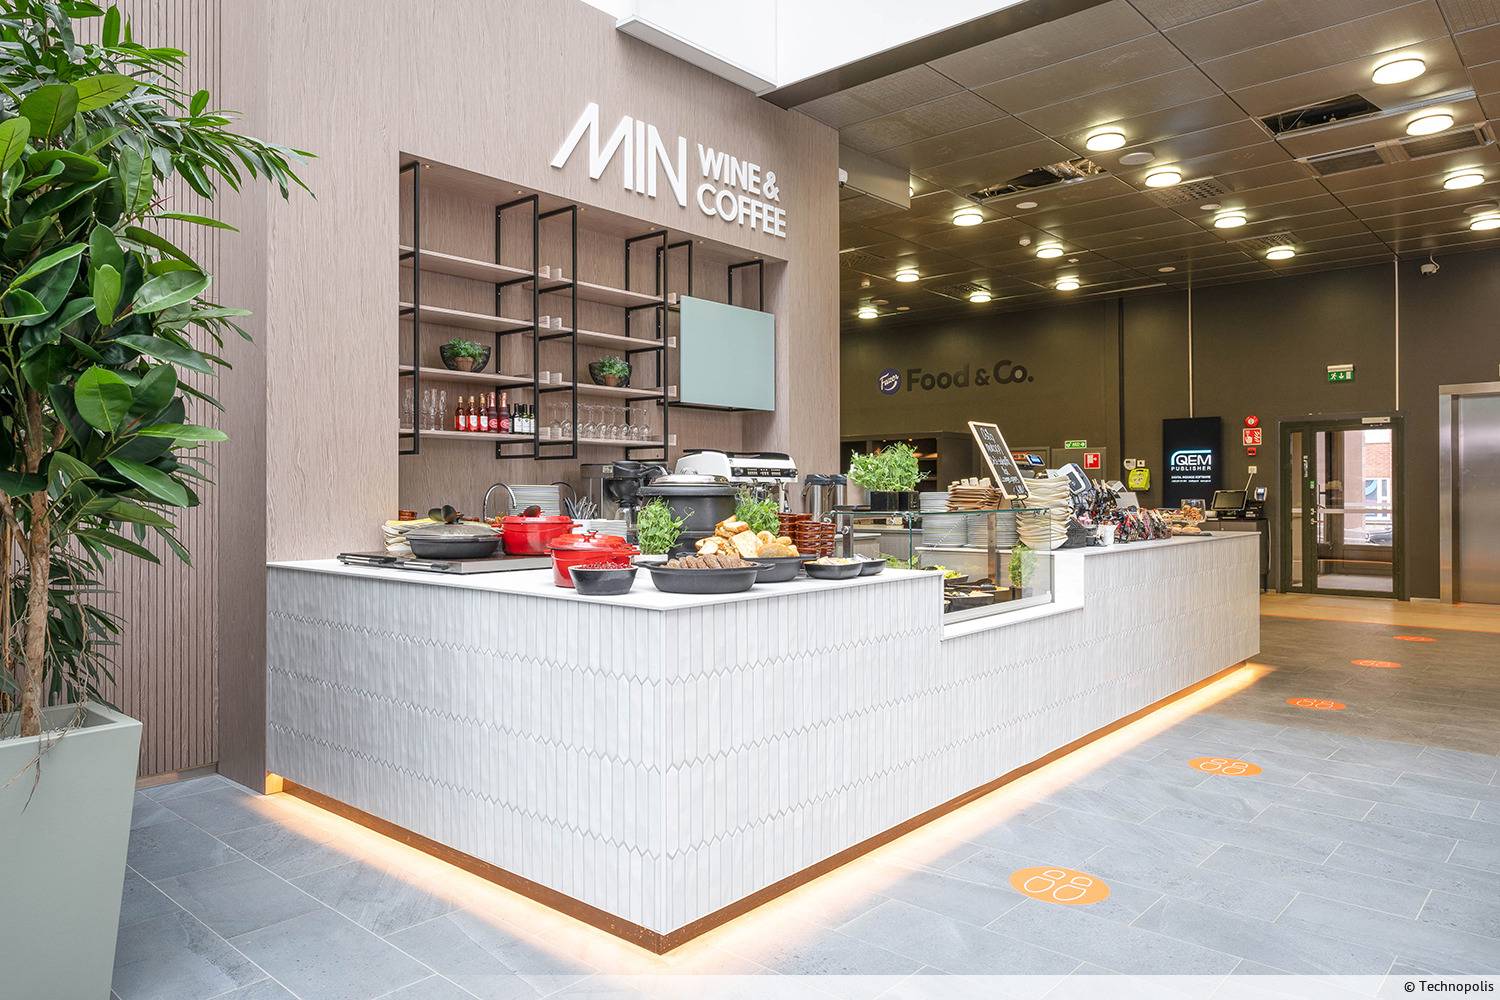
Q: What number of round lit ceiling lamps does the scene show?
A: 14